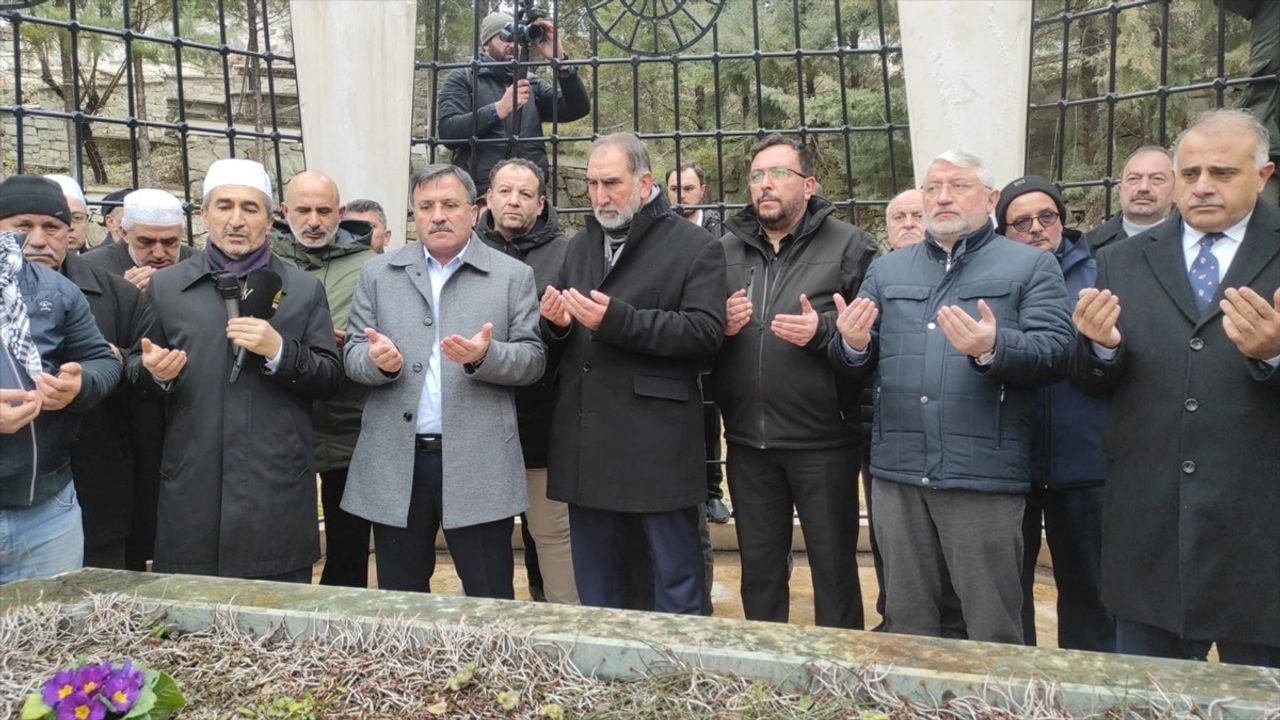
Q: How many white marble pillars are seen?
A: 2